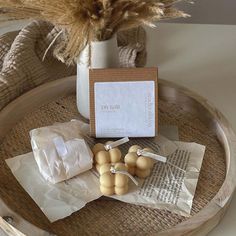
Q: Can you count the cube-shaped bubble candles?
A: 3